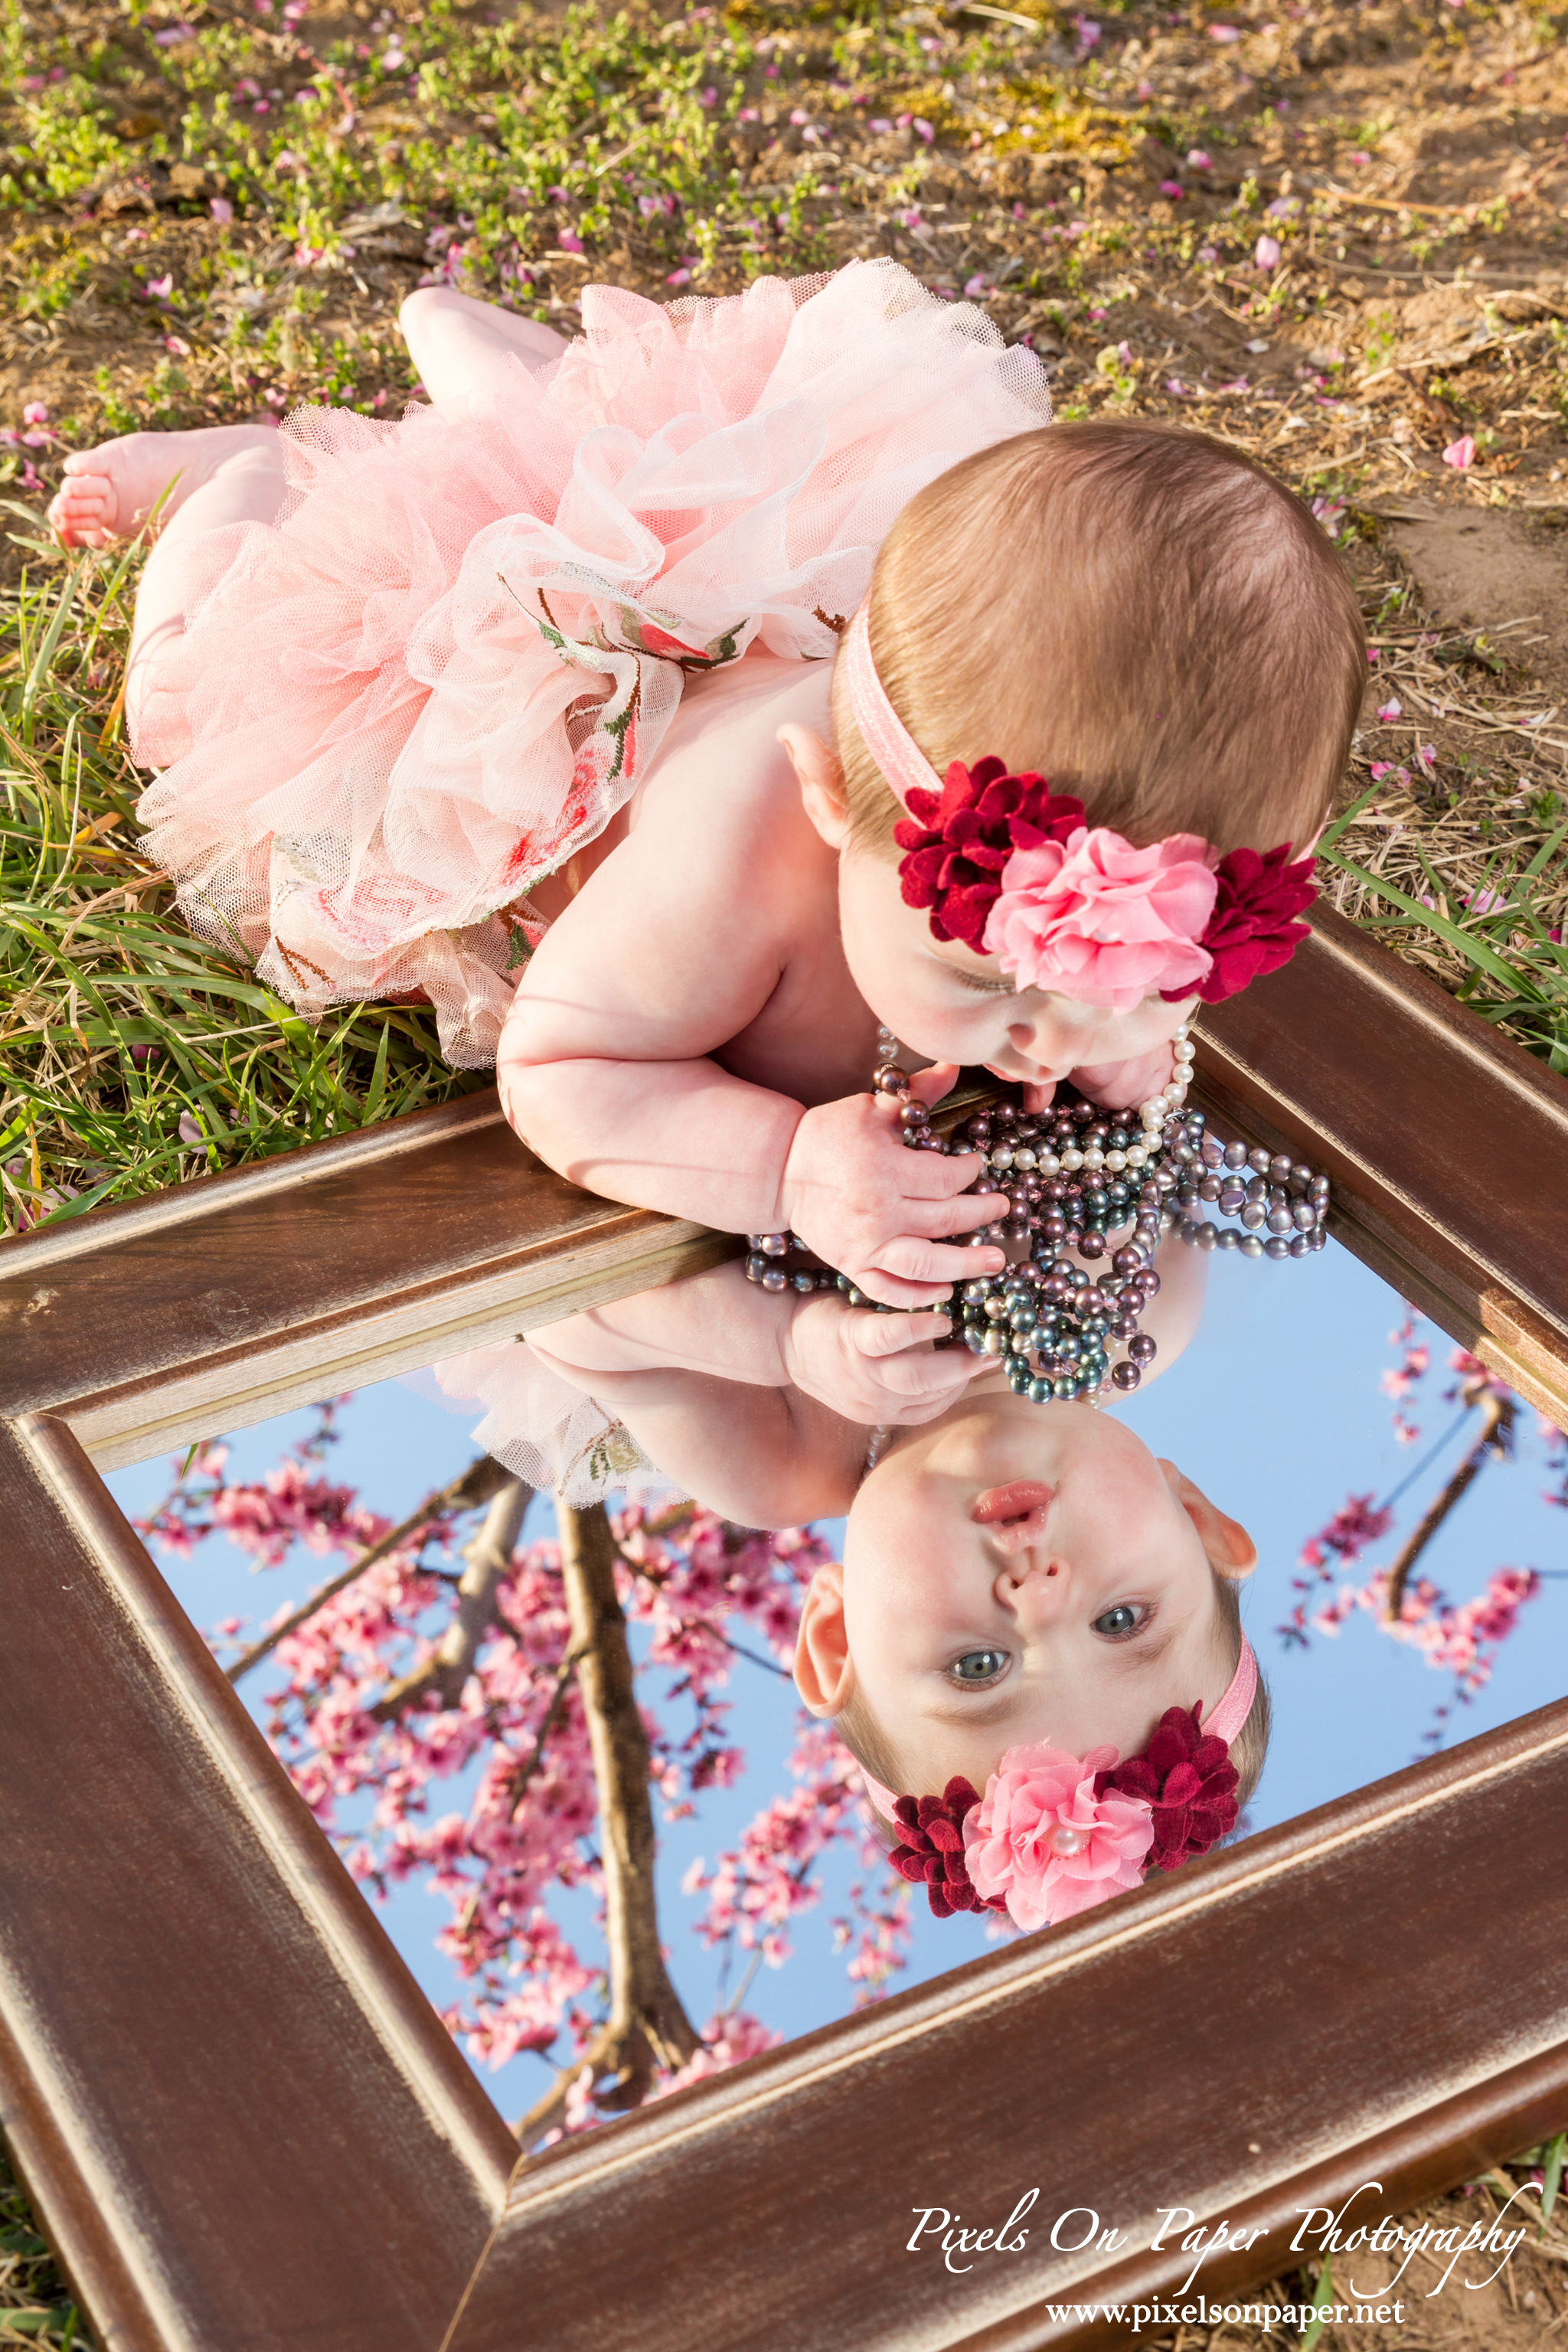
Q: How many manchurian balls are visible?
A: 0